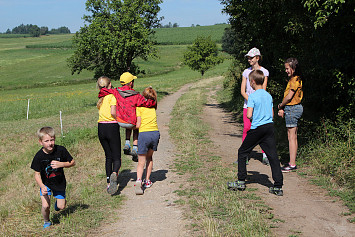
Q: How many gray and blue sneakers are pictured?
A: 2